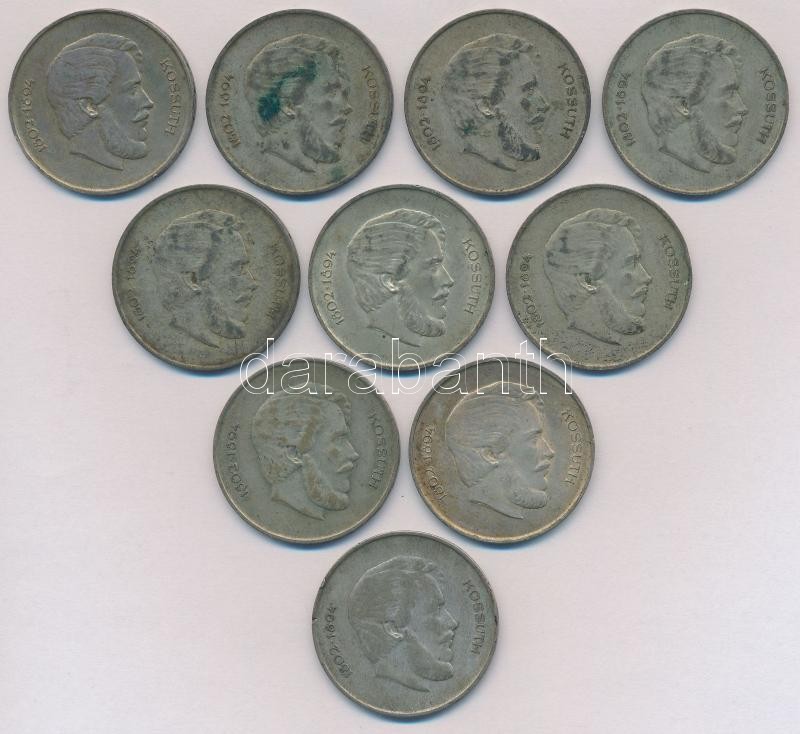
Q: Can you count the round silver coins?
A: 10